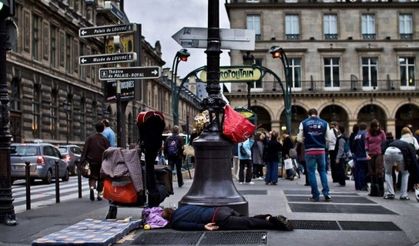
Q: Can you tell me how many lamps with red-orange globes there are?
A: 2